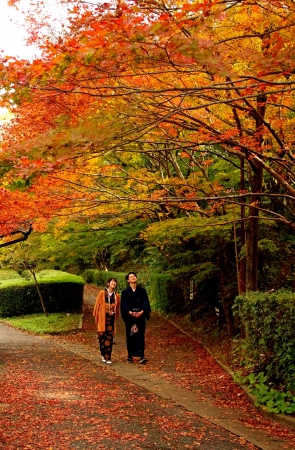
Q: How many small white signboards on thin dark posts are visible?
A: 2